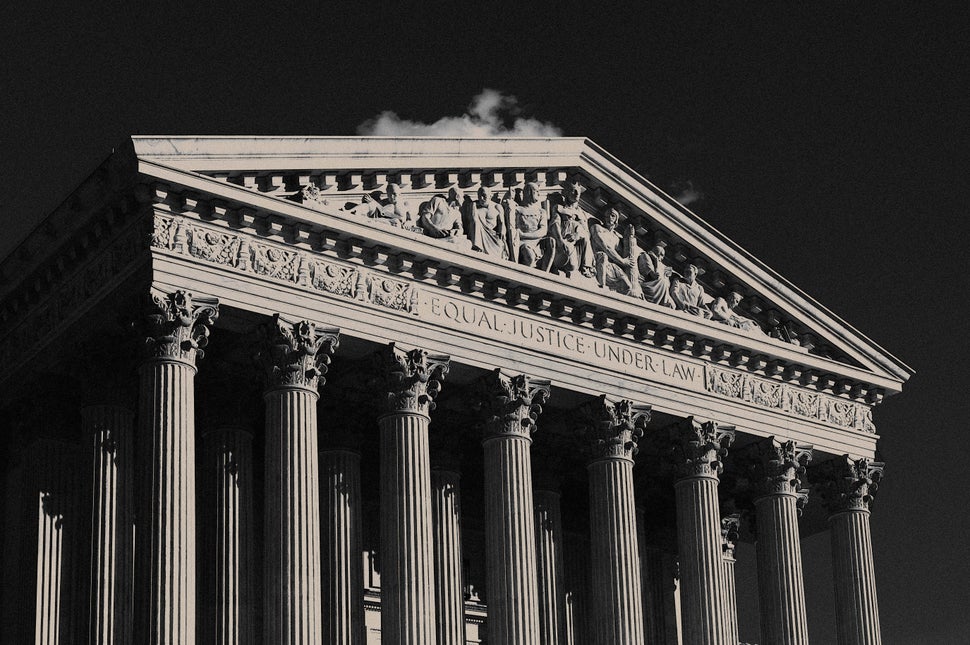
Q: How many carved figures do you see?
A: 9